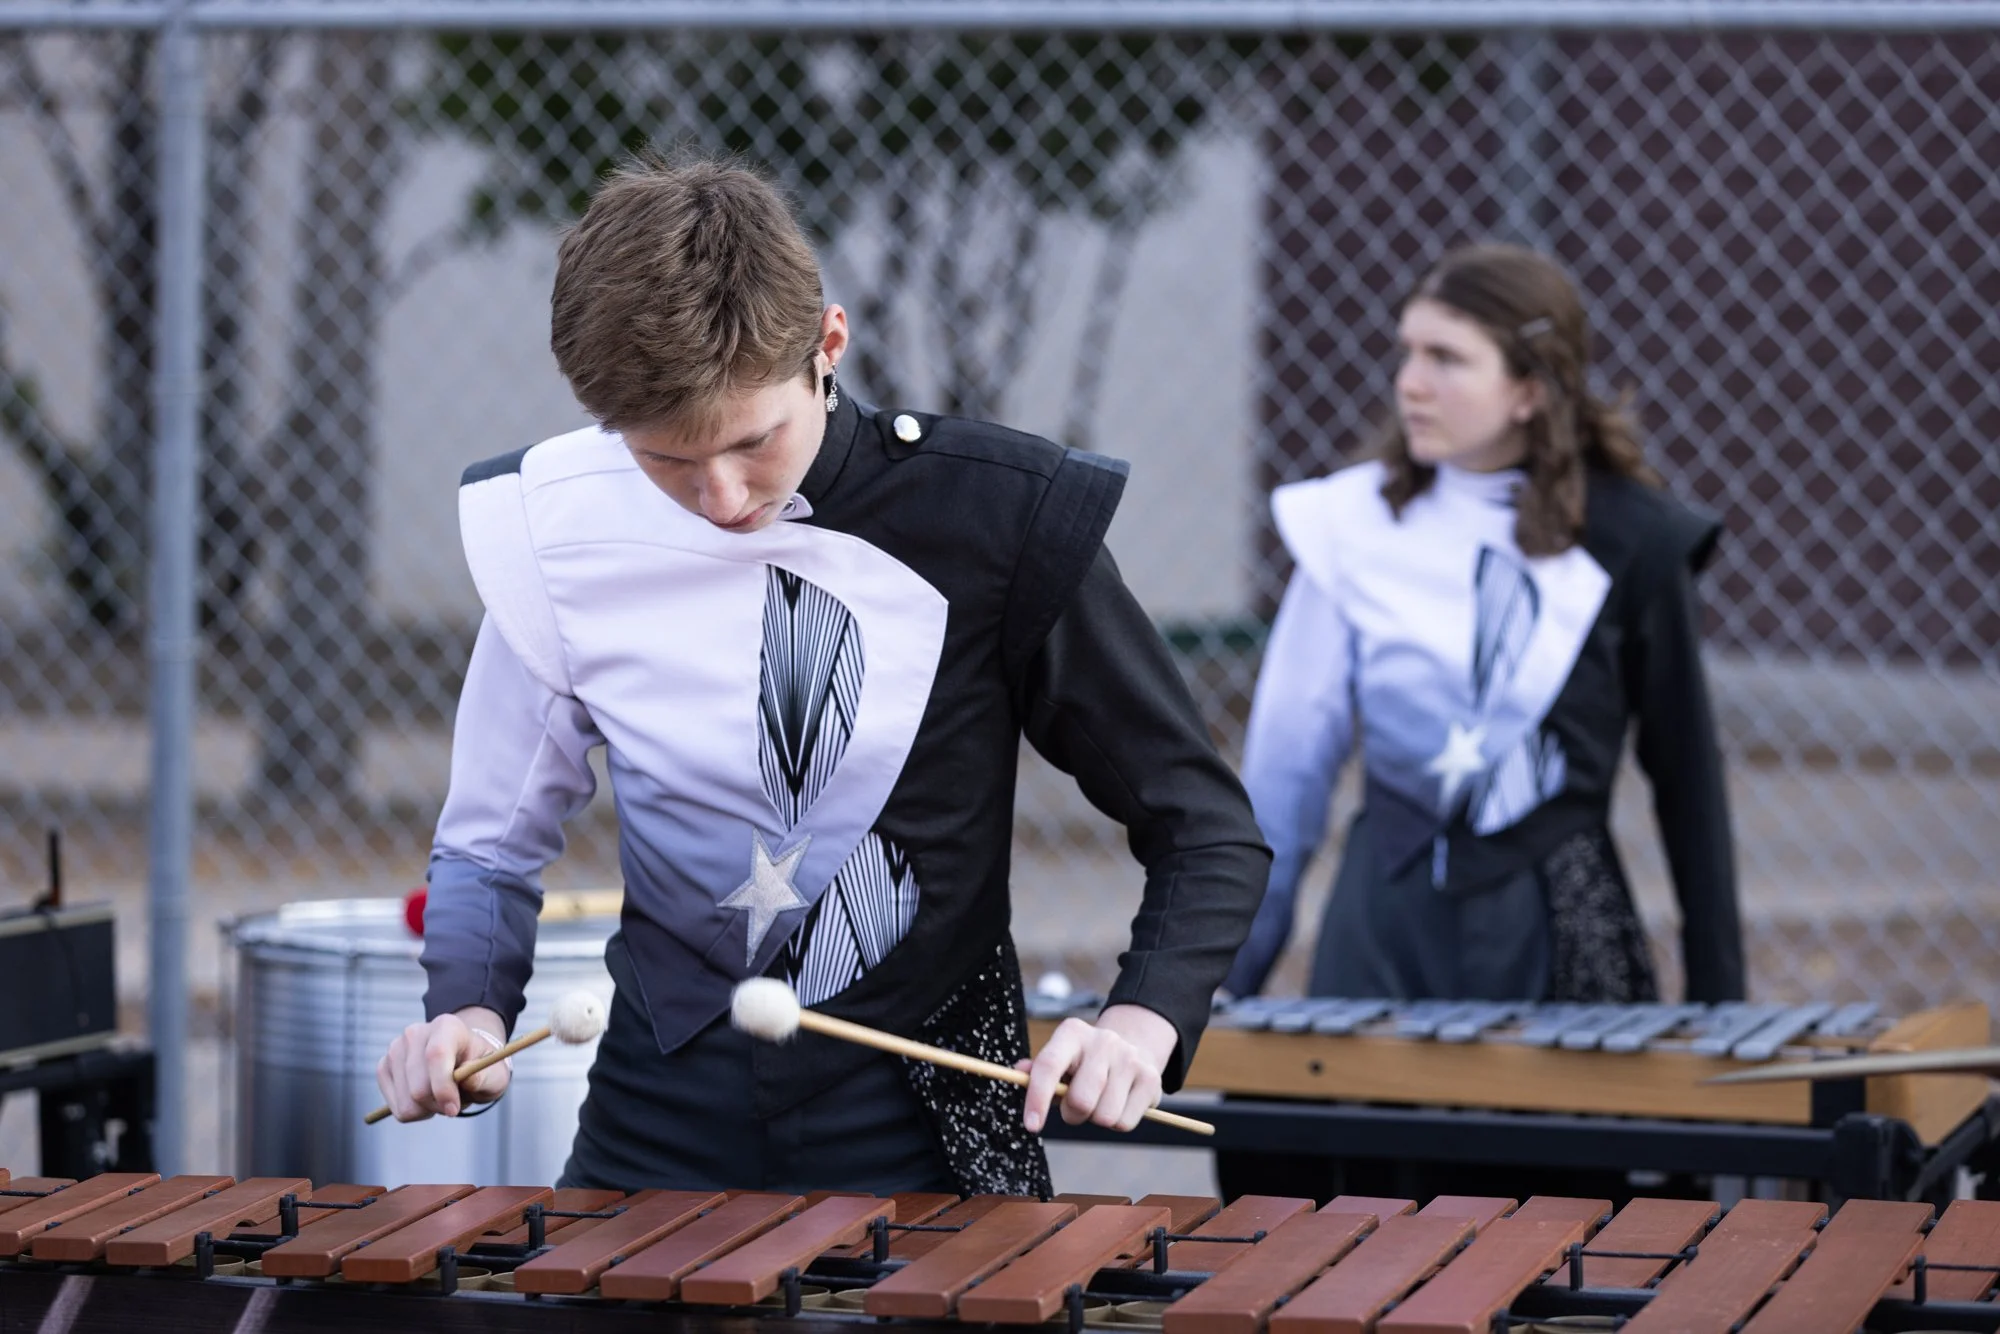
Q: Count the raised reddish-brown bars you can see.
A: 15